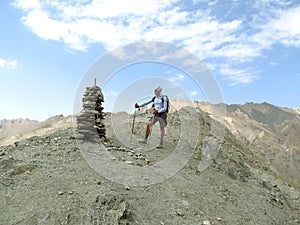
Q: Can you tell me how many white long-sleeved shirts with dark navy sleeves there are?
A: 1